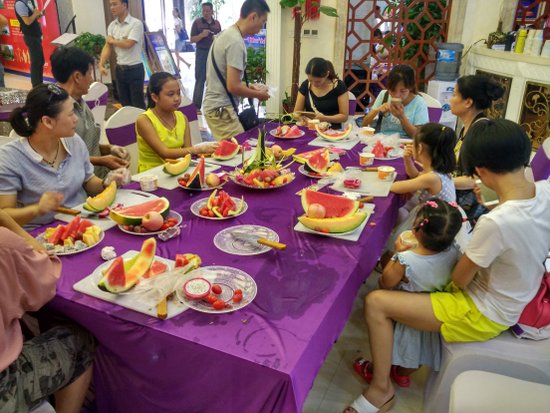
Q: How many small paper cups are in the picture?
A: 7